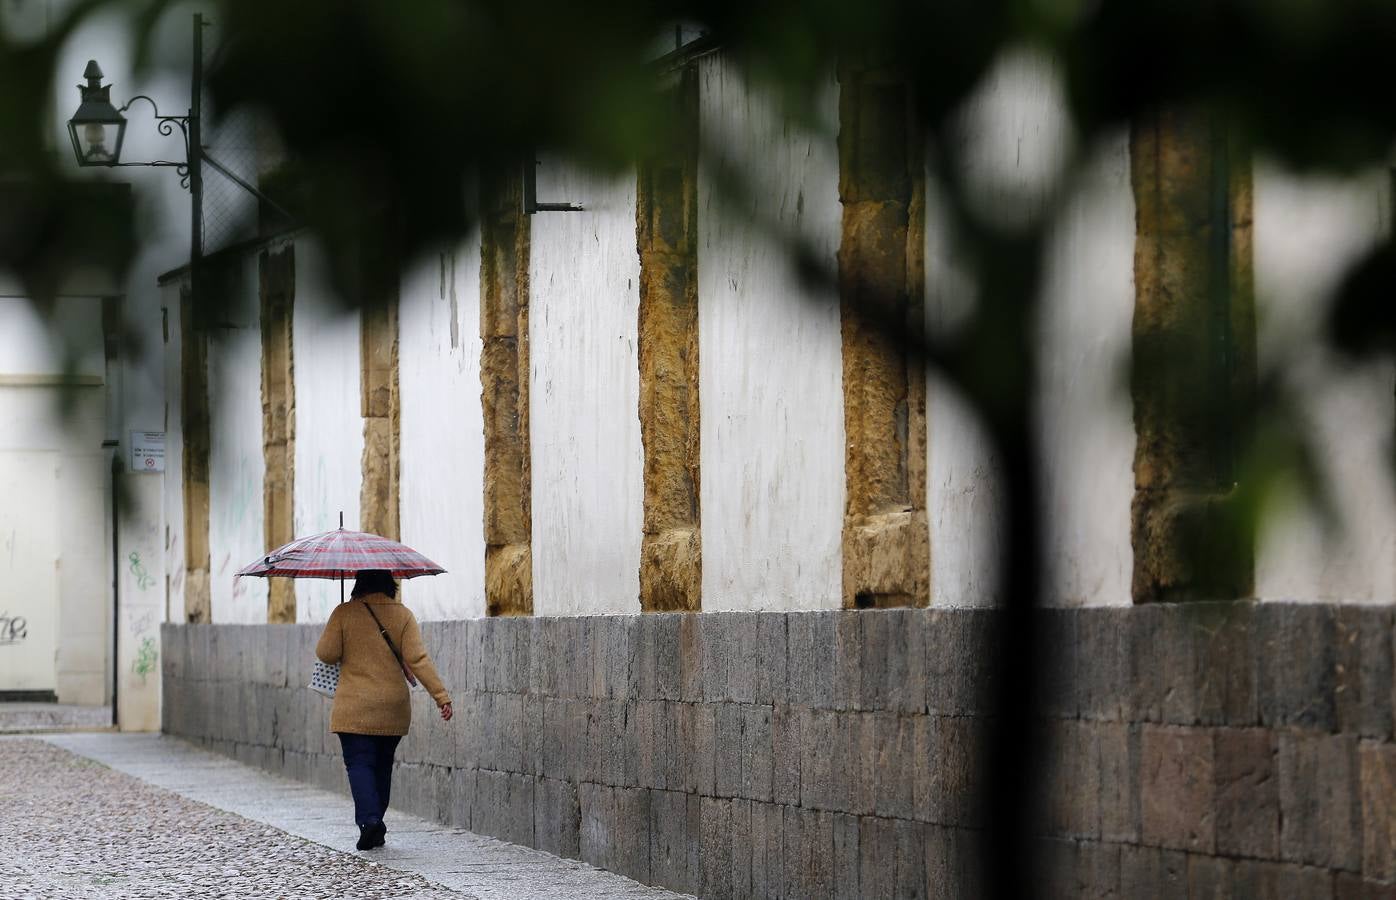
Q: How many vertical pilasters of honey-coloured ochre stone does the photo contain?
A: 7